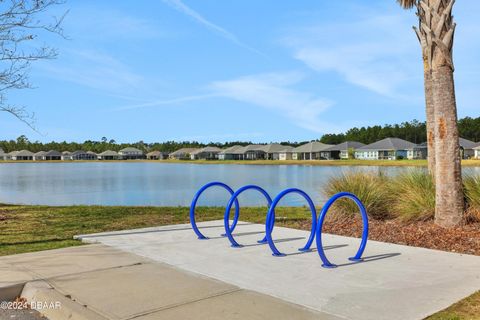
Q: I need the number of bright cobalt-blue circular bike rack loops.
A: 4